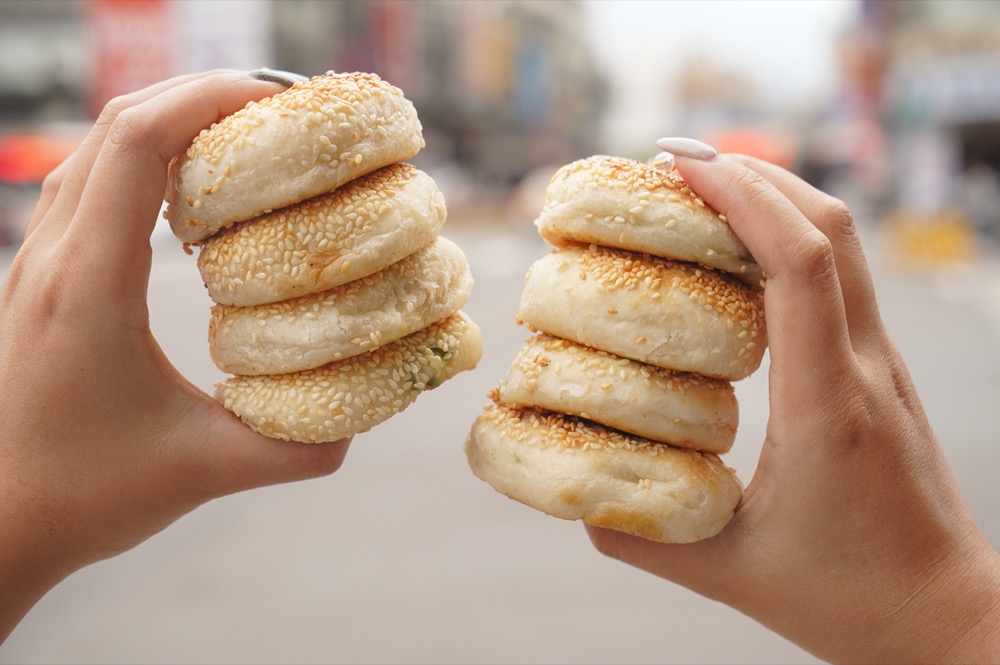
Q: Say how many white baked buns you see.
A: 8